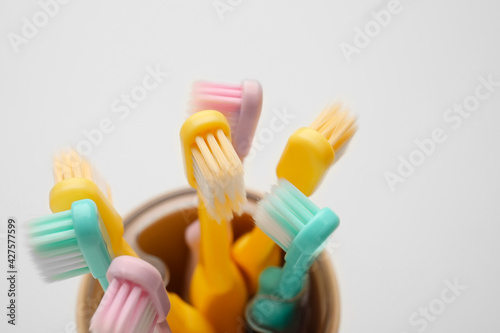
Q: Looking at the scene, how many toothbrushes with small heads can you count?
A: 7